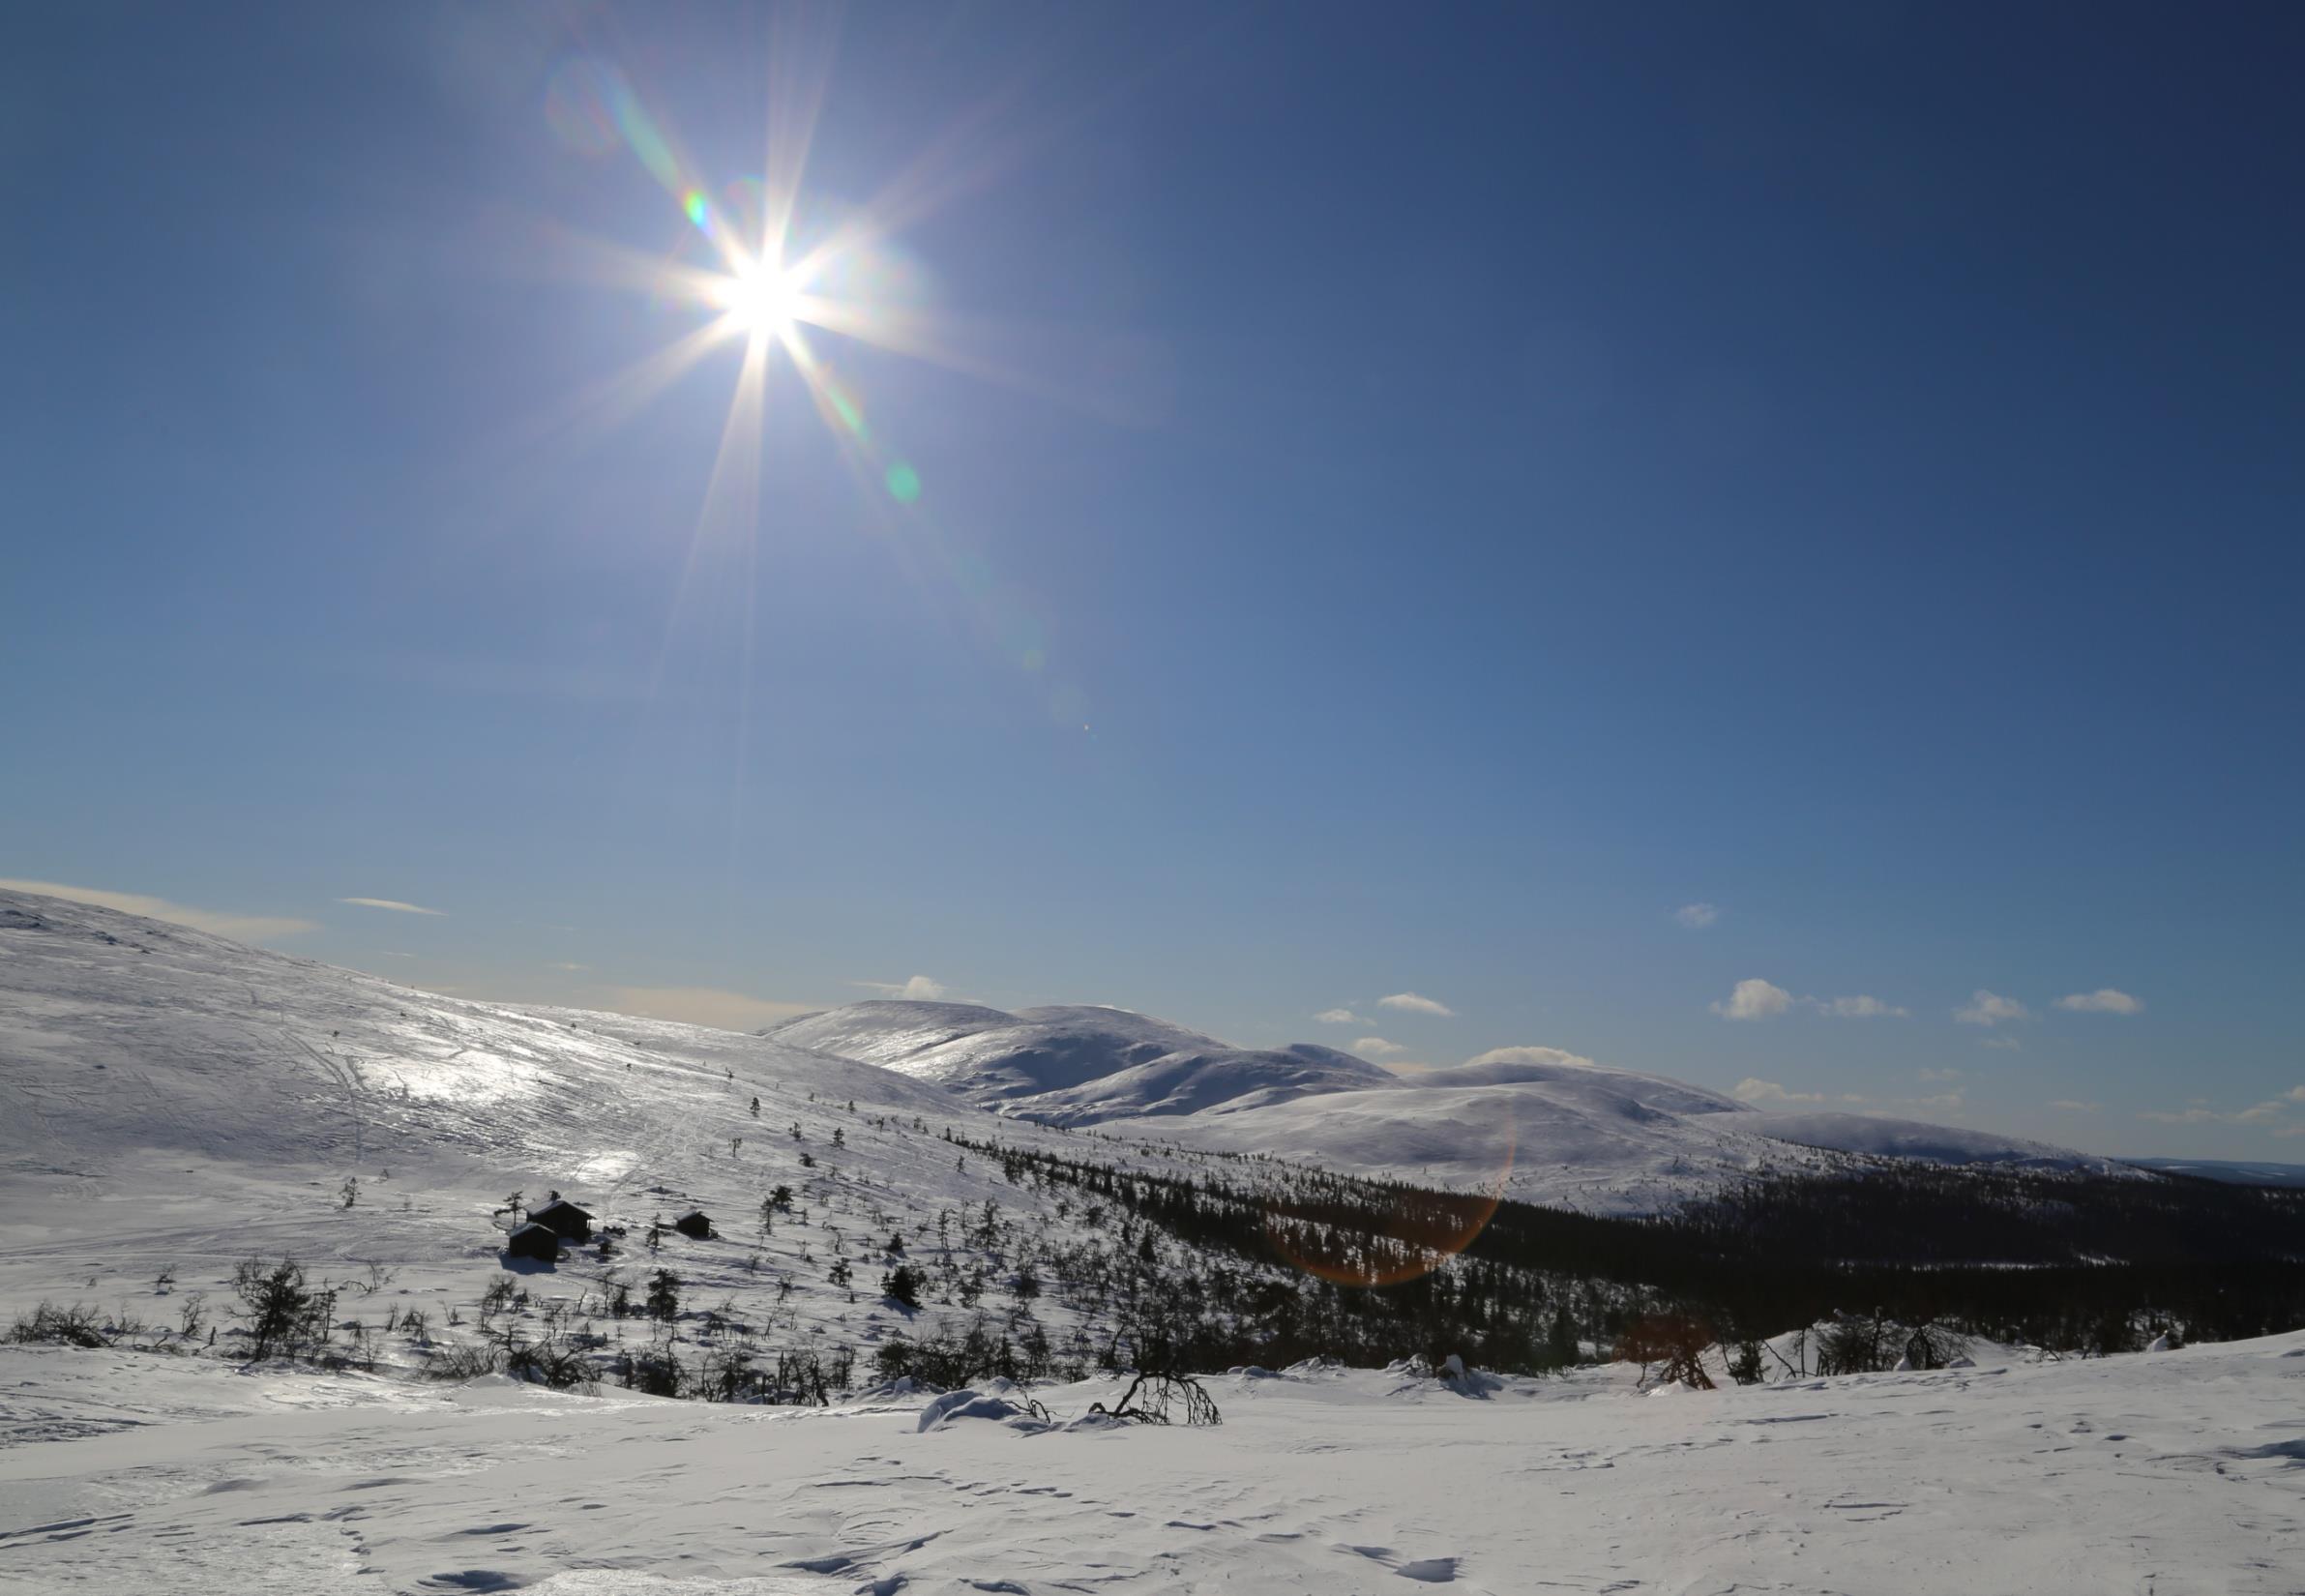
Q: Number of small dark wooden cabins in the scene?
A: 3